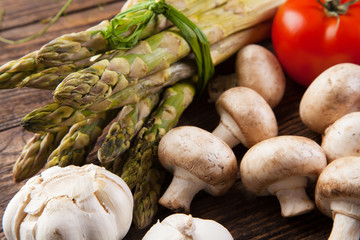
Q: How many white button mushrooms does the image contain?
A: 7